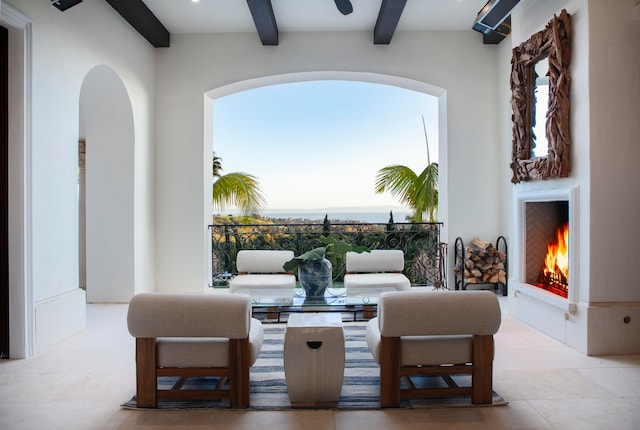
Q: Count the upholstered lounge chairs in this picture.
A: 4